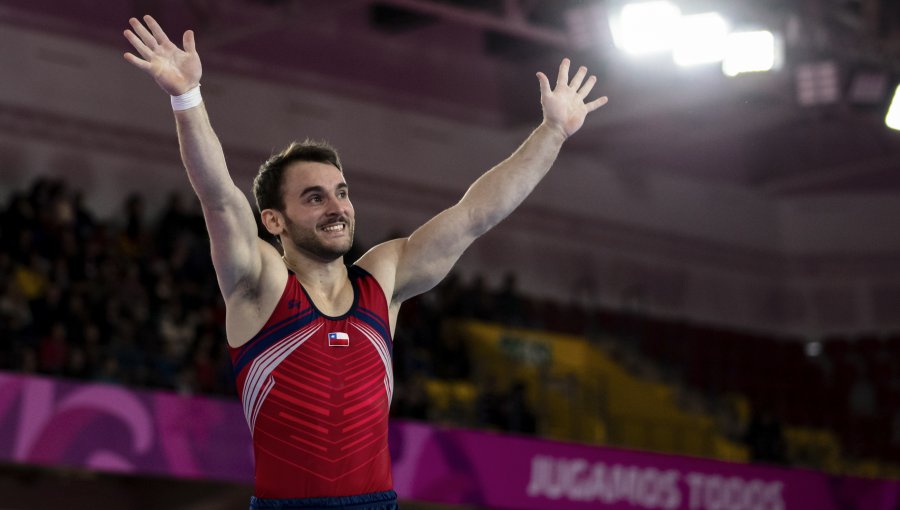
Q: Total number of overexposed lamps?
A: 4